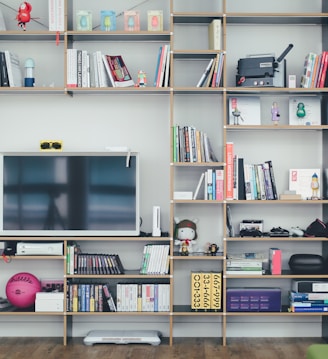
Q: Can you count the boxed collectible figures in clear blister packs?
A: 4